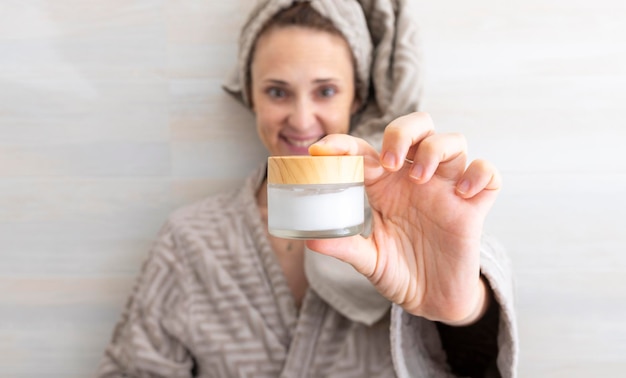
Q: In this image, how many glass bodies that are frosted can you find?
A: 1